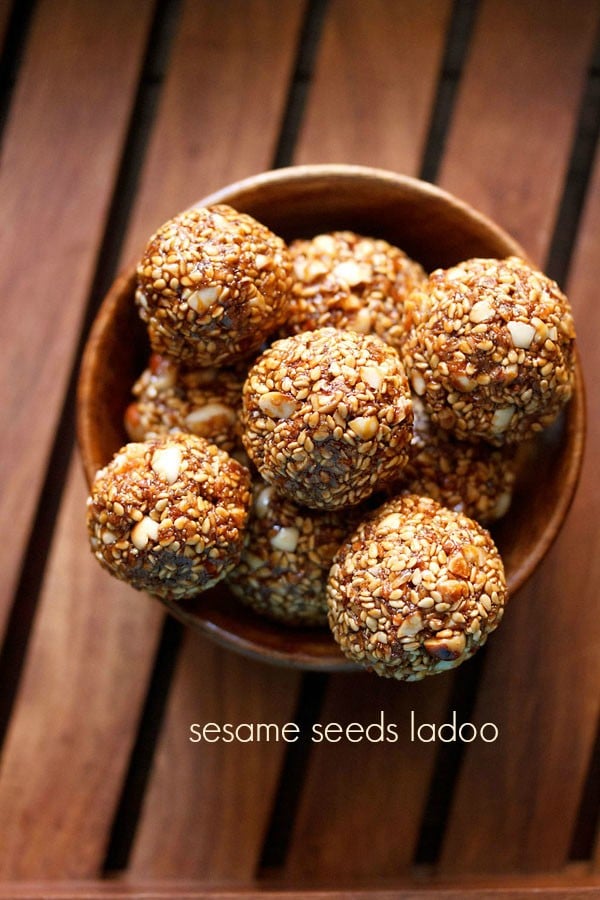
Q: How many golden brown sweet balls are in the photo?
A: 9